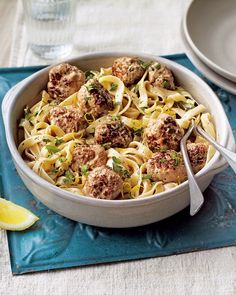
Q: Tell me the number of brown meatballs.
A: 11